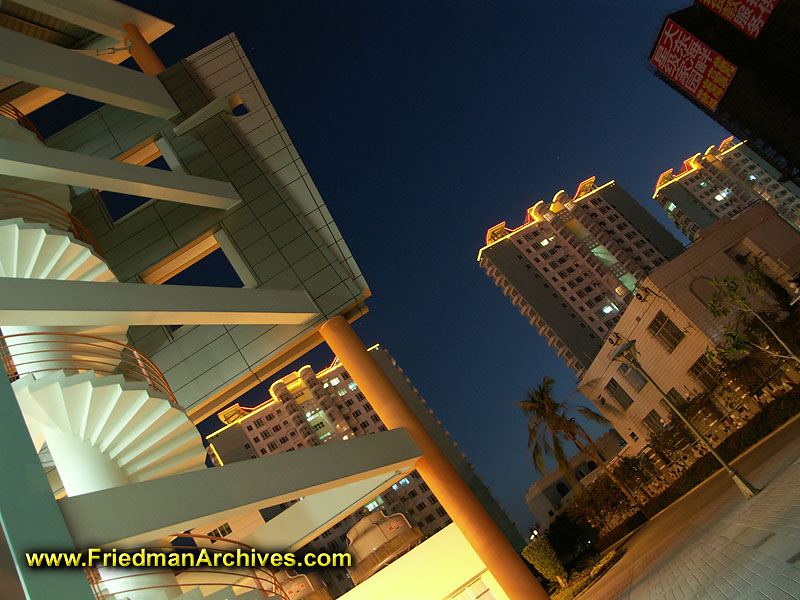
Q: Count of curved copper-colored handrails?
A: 4